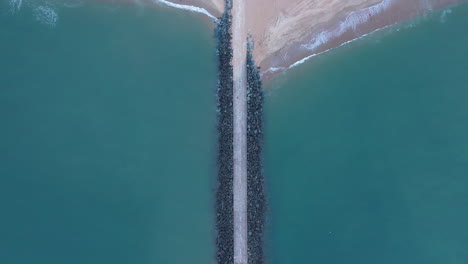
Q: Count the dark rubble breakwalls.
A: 2